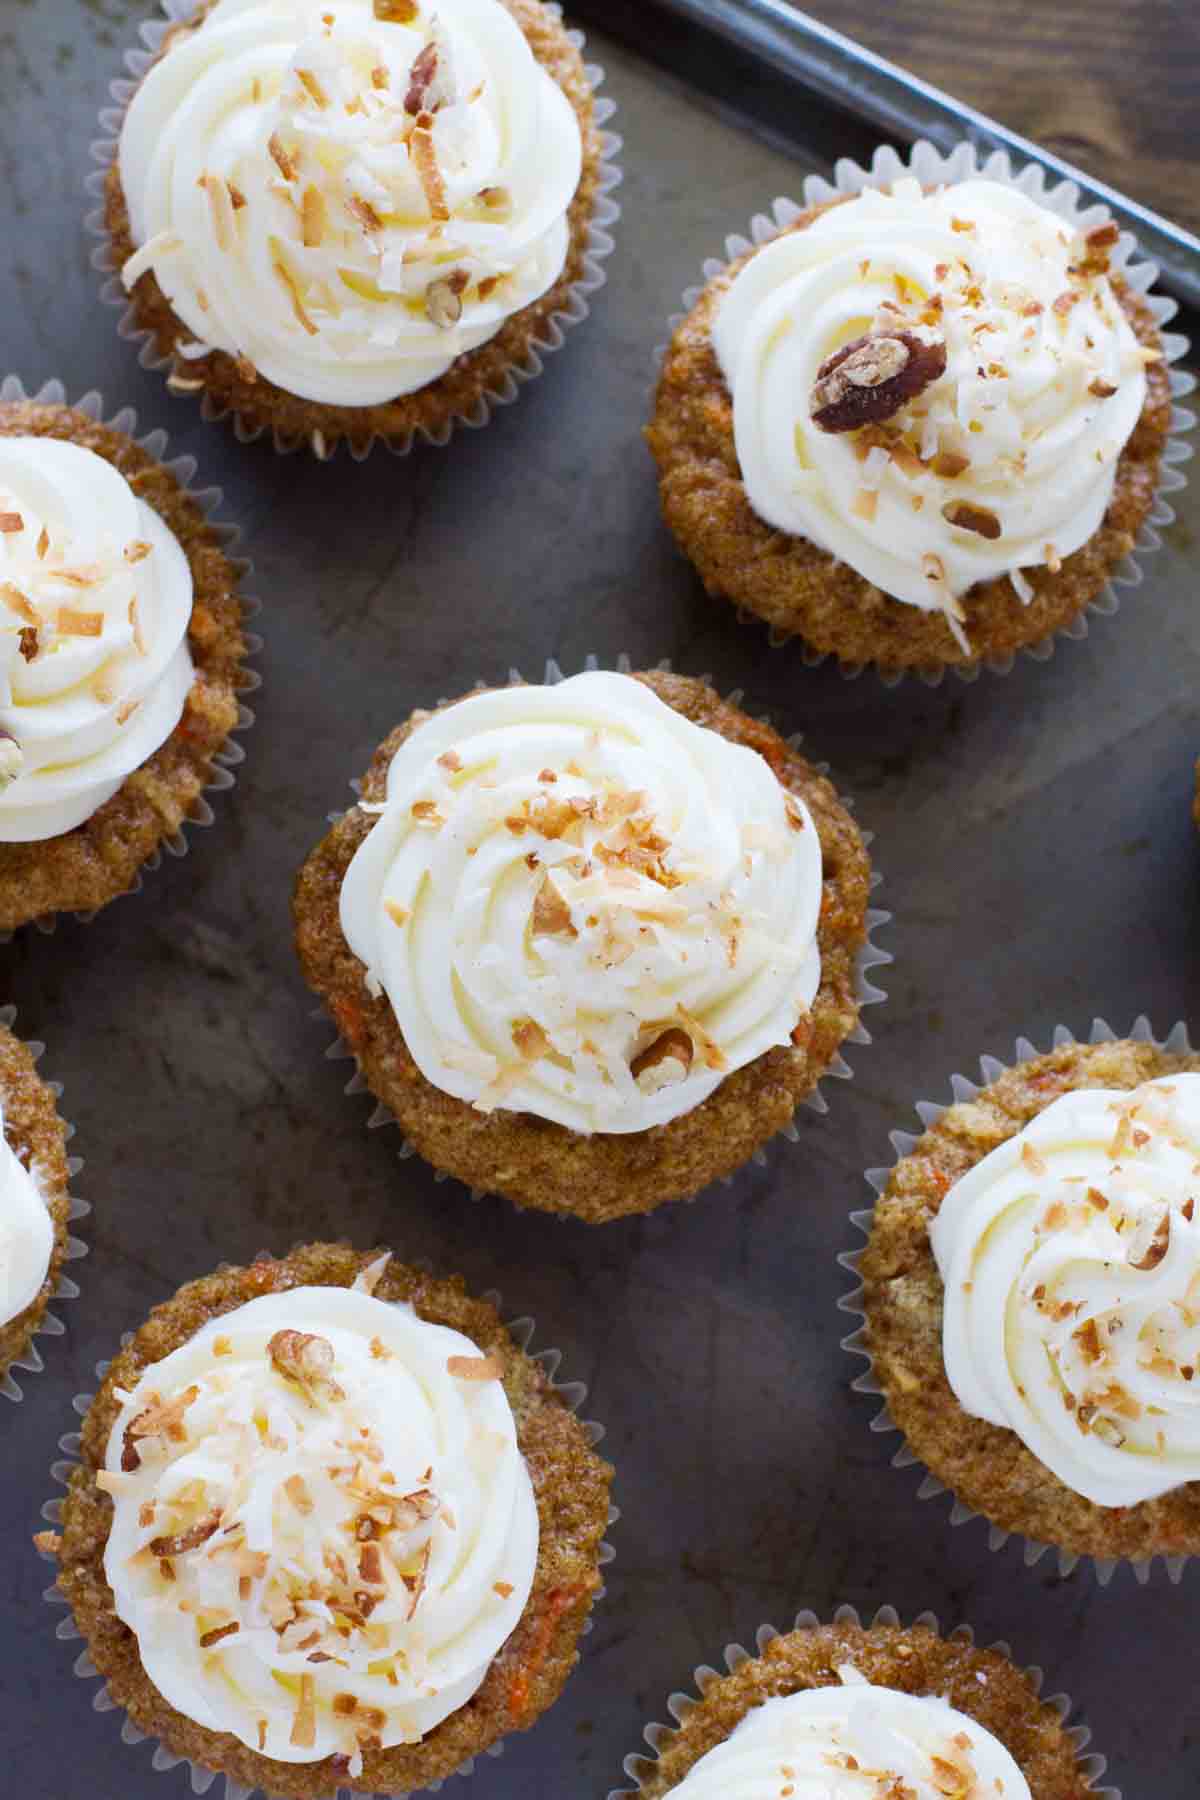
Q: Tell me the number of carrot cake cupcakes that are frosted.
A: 8